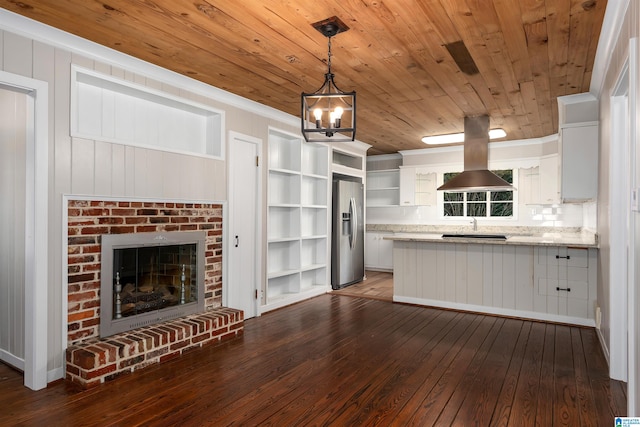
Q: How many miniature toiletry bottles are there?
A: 0